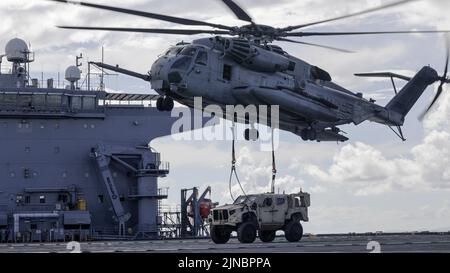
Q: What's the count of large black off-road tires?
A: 4